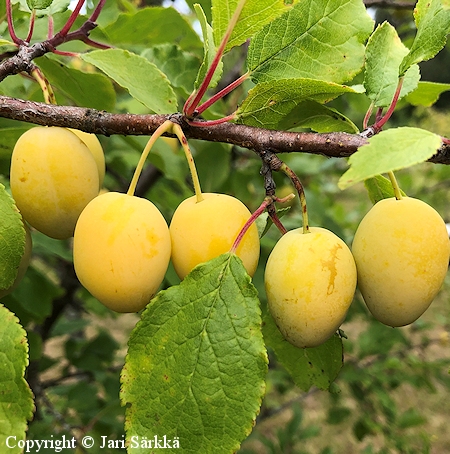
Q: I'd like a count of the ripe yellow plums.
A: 6